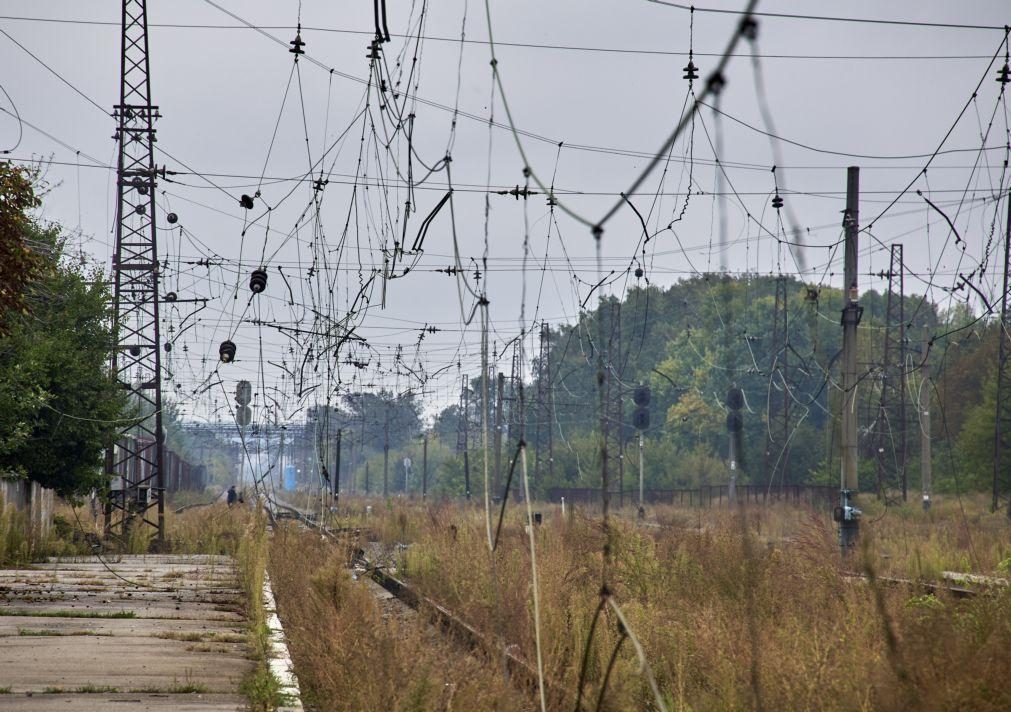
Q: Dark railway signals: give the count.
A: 2